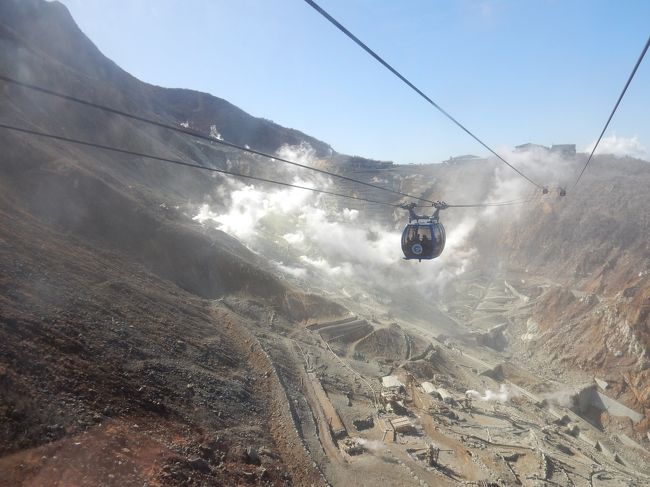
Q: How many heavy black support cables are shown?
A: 4